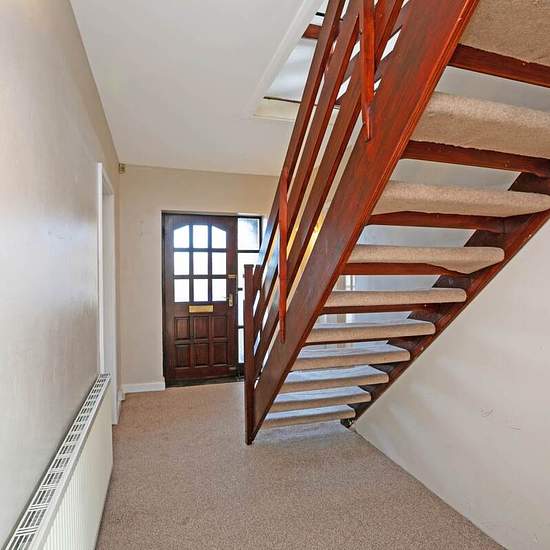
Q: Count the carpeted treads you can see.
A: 10